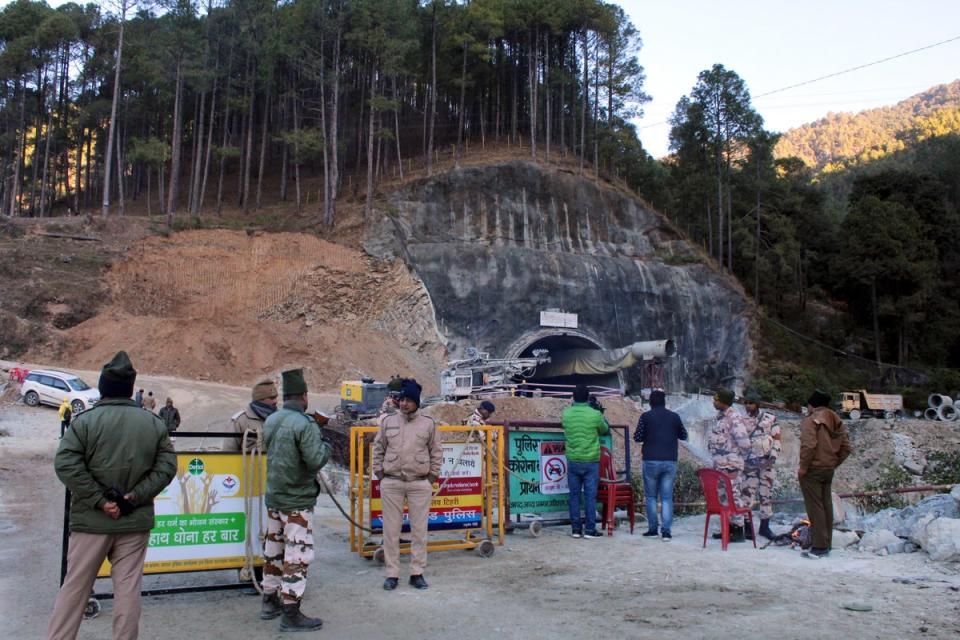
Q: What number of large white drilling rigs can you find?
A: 1